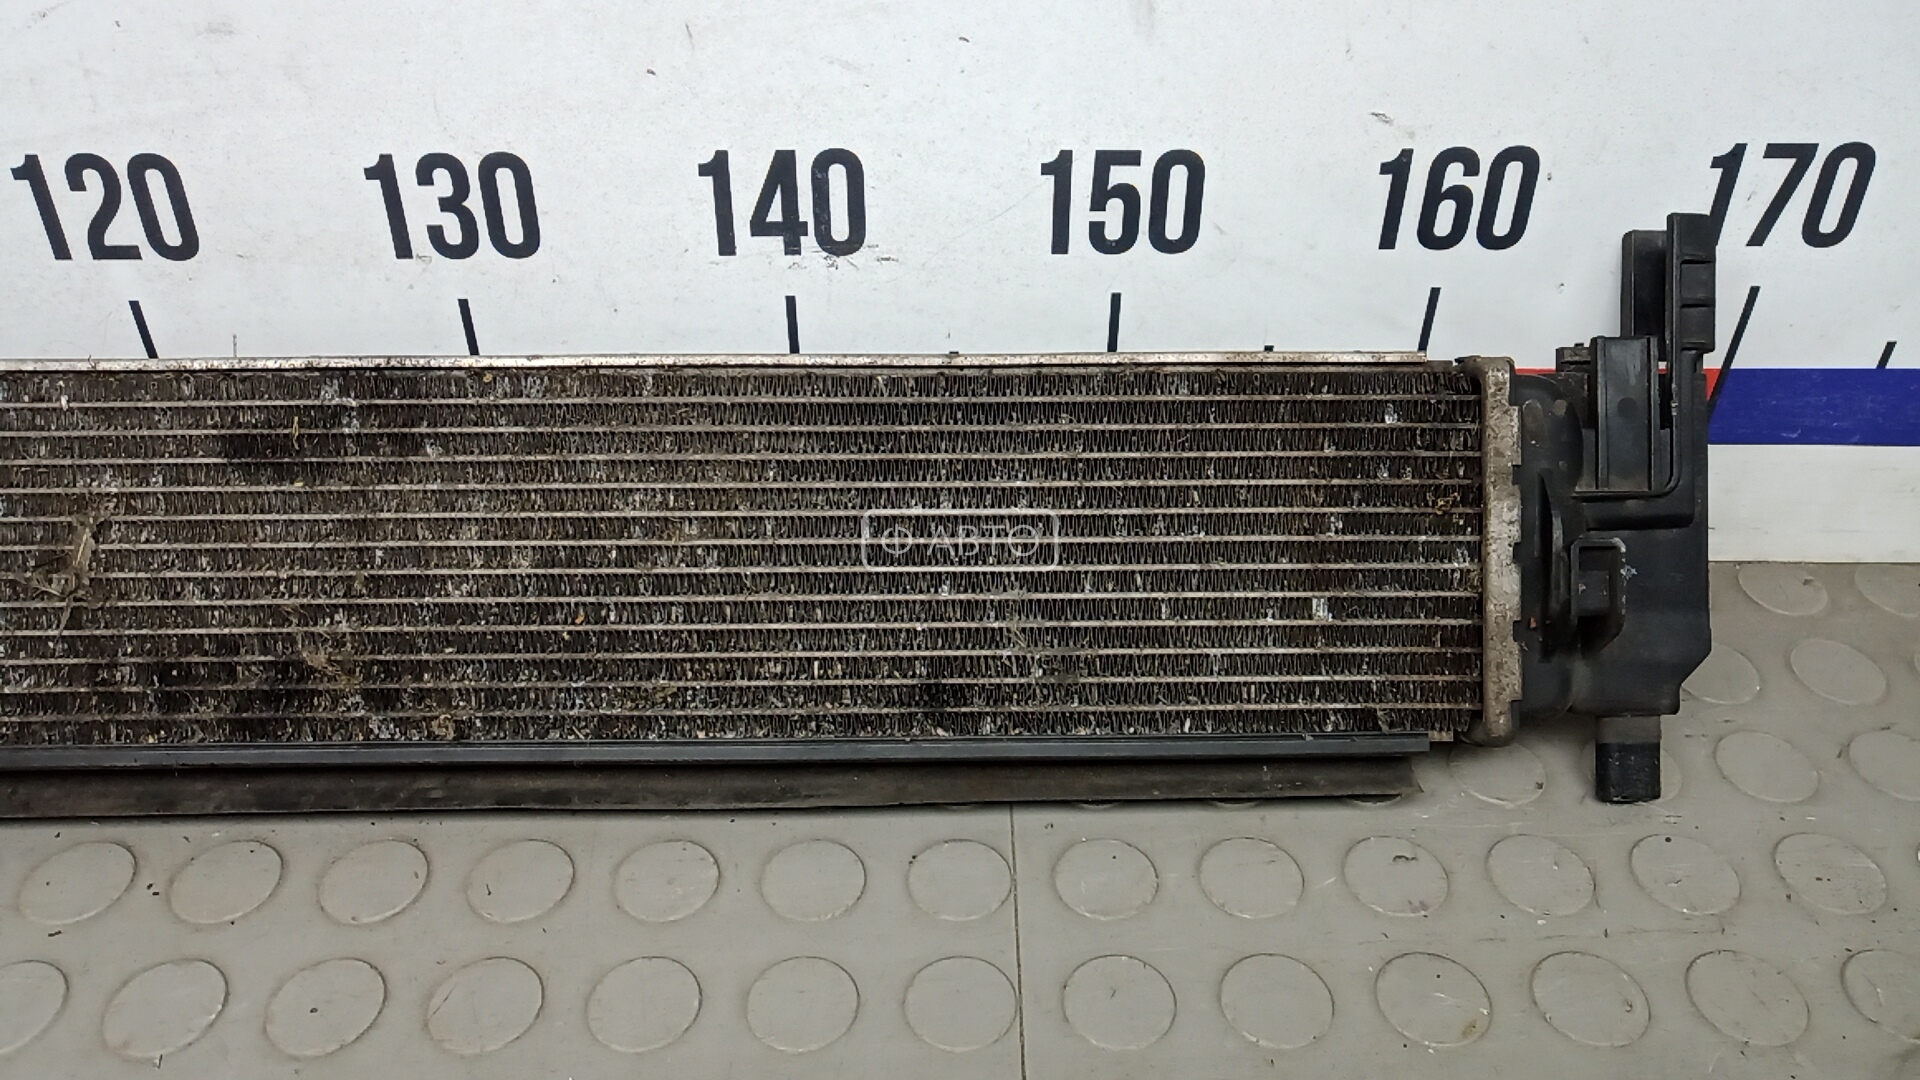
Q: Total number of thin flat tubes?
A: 12